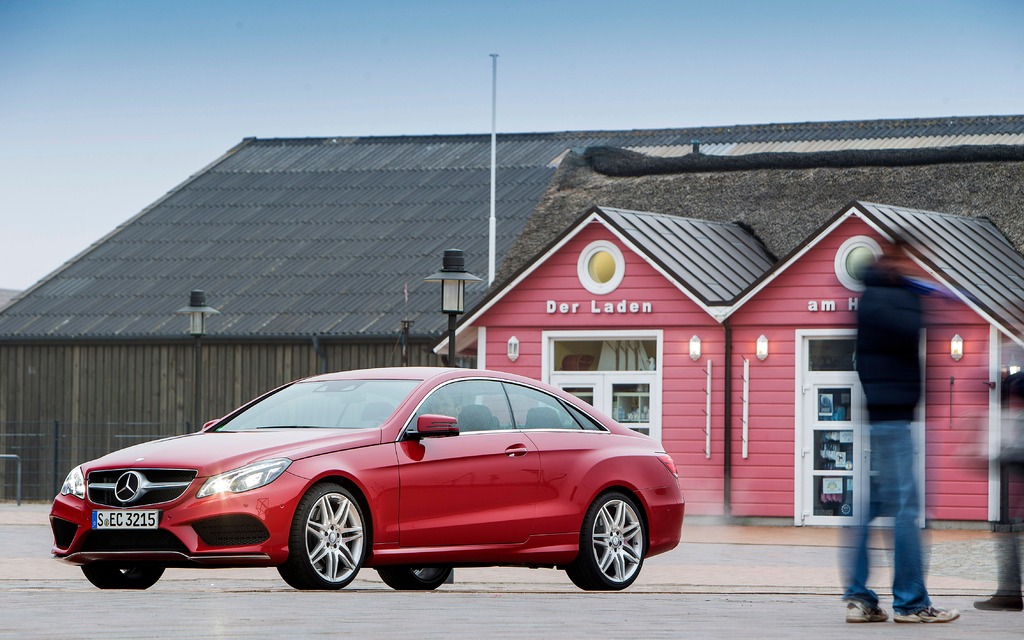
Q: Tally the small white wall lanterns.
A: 4